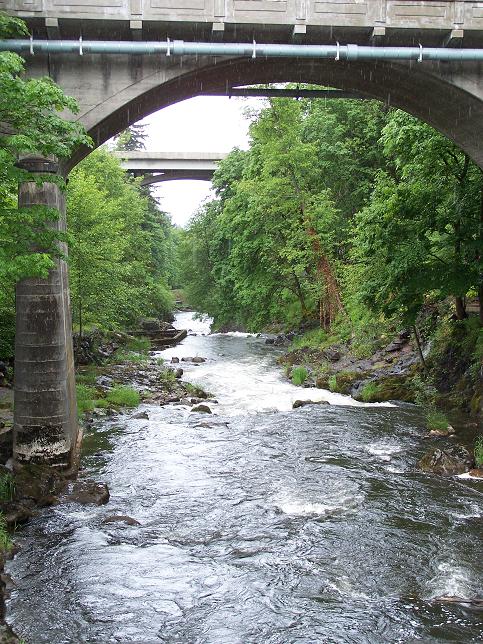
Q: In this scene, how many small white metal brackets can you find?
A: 6